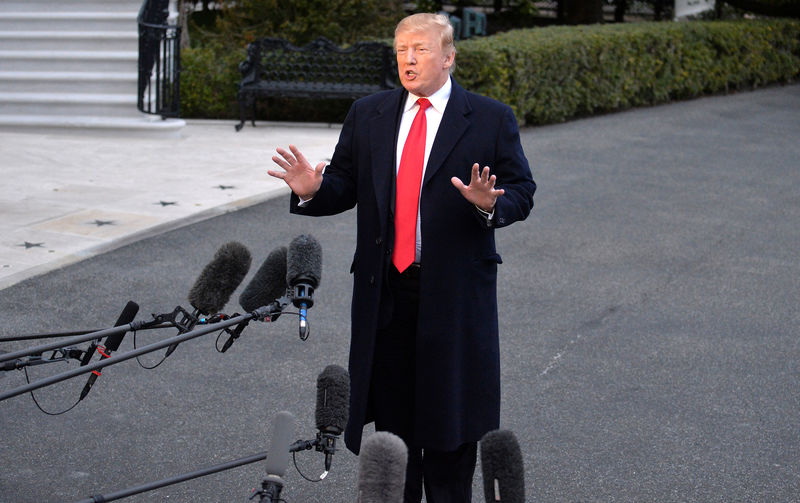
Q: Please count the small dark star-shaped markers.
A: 4